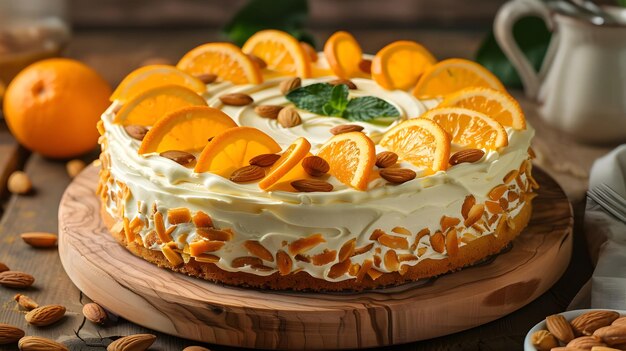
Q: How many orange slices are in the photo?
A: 14